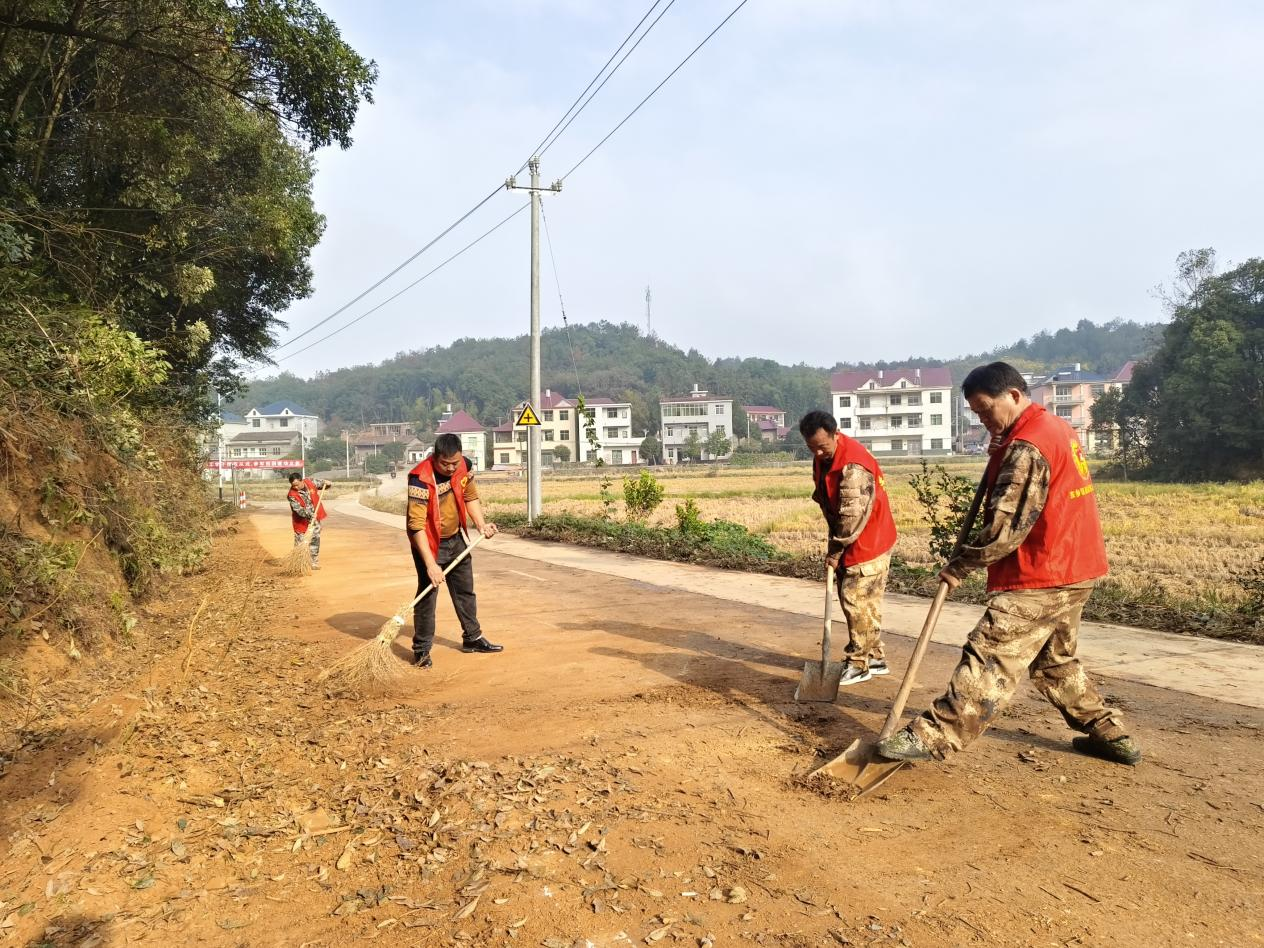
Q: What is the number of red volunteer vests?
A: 4